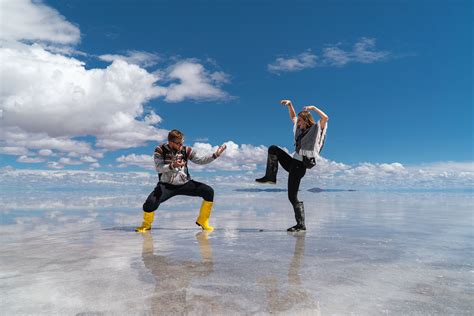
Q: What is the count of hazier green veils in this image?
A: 0